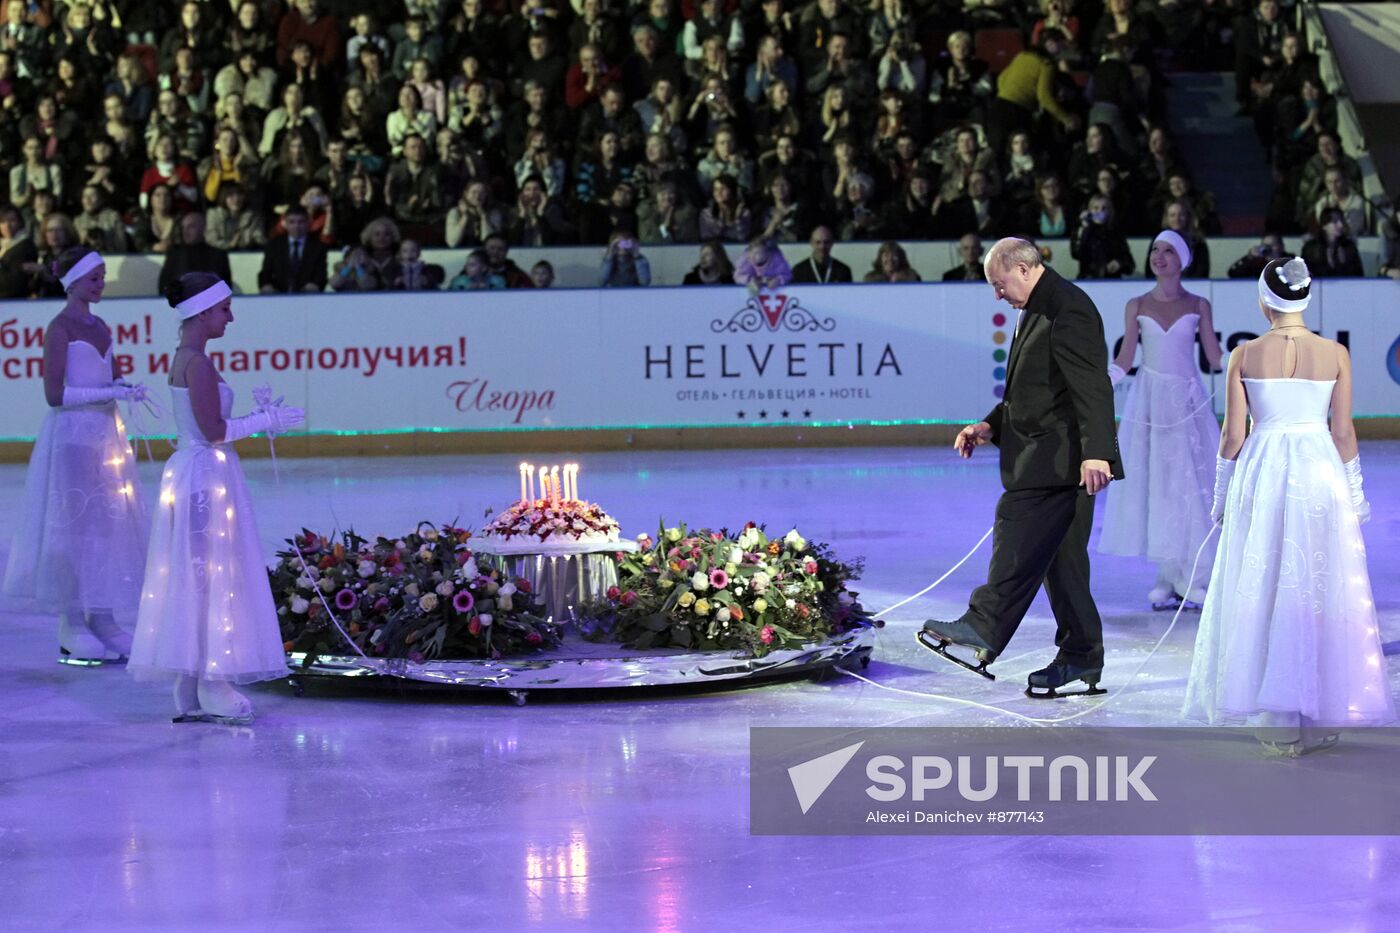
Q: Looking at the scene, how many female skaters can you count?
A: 4